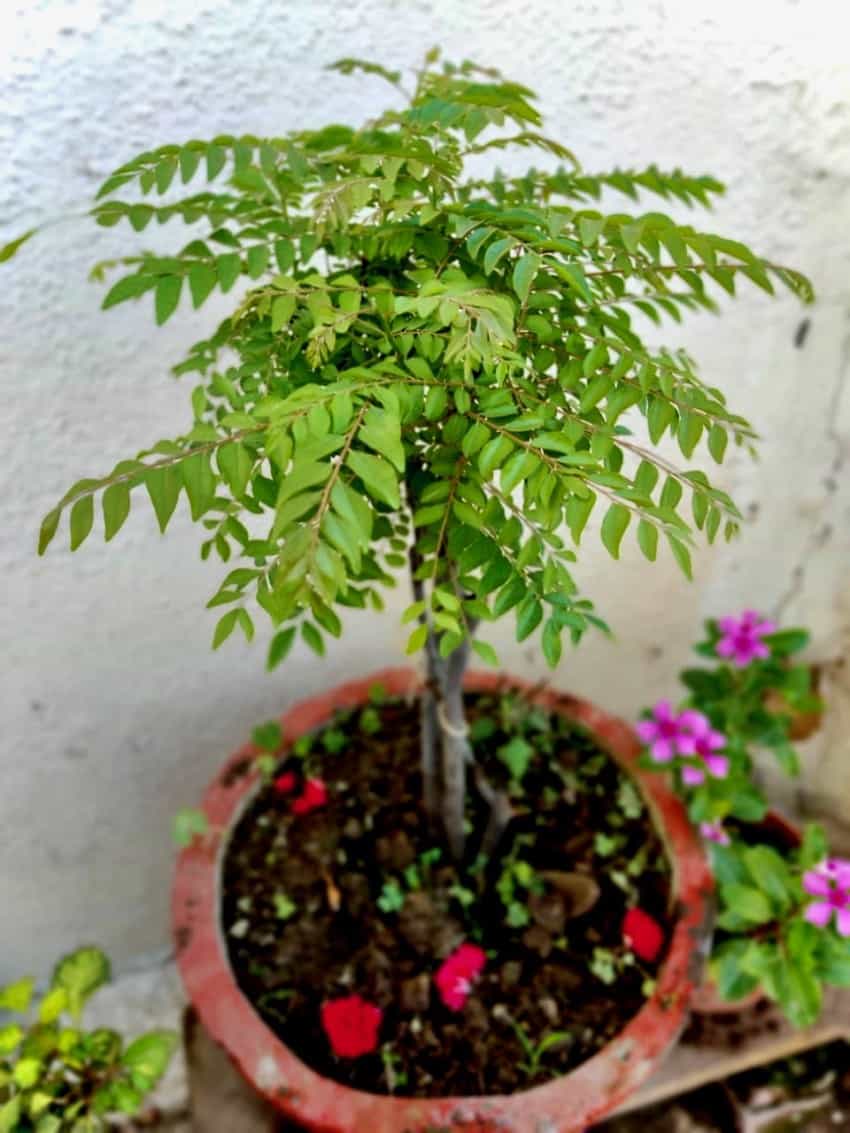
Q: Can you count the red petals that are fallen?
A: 5